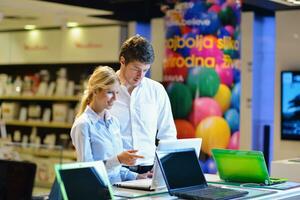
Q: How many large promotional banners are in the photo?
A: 1